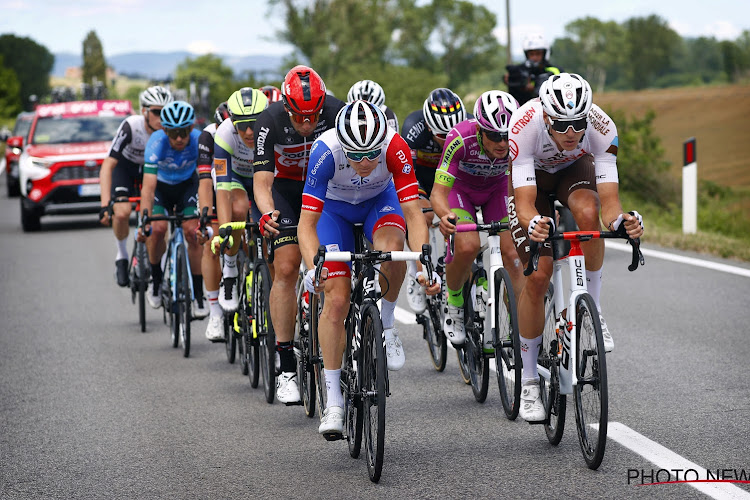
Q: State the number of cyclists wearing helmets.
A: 11